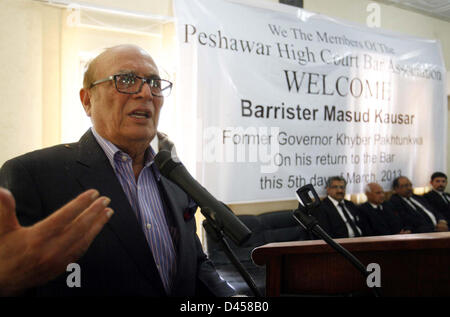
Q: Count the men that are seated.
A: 4